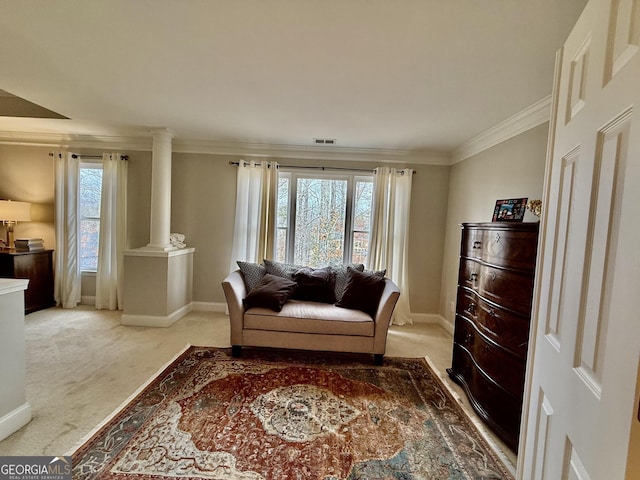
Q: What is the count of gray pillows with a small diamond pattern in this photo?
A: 4